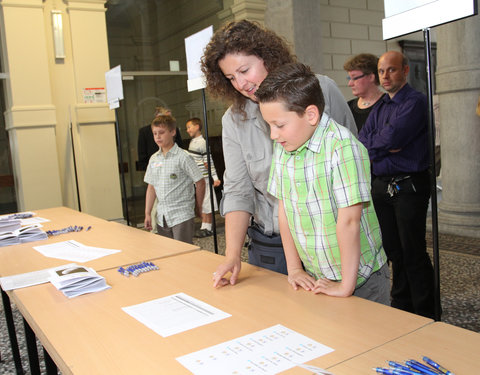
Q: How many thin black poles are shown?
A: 4